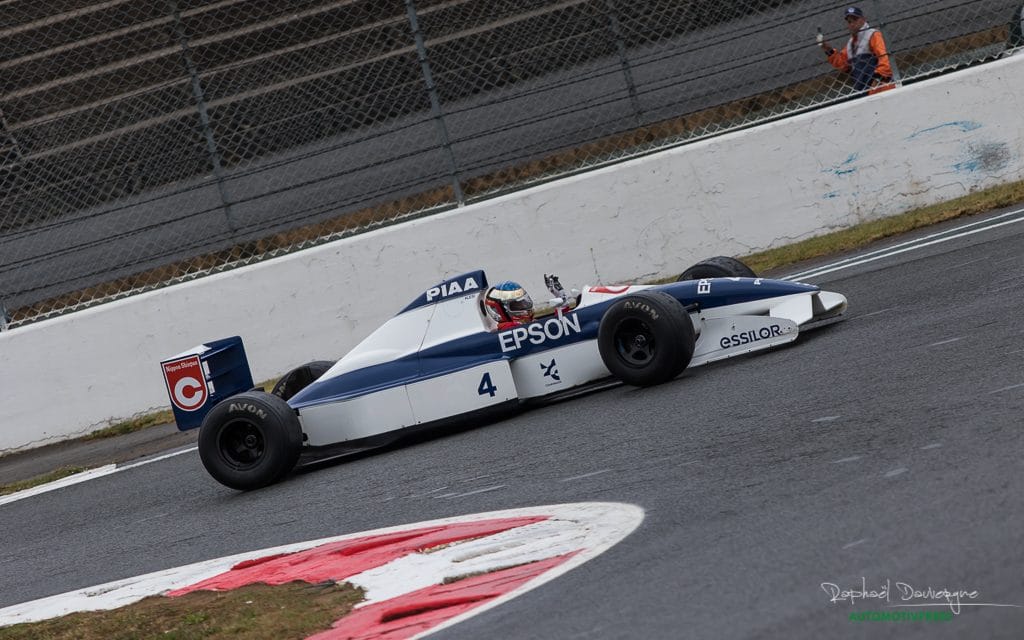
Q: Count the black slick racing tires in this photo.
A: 4